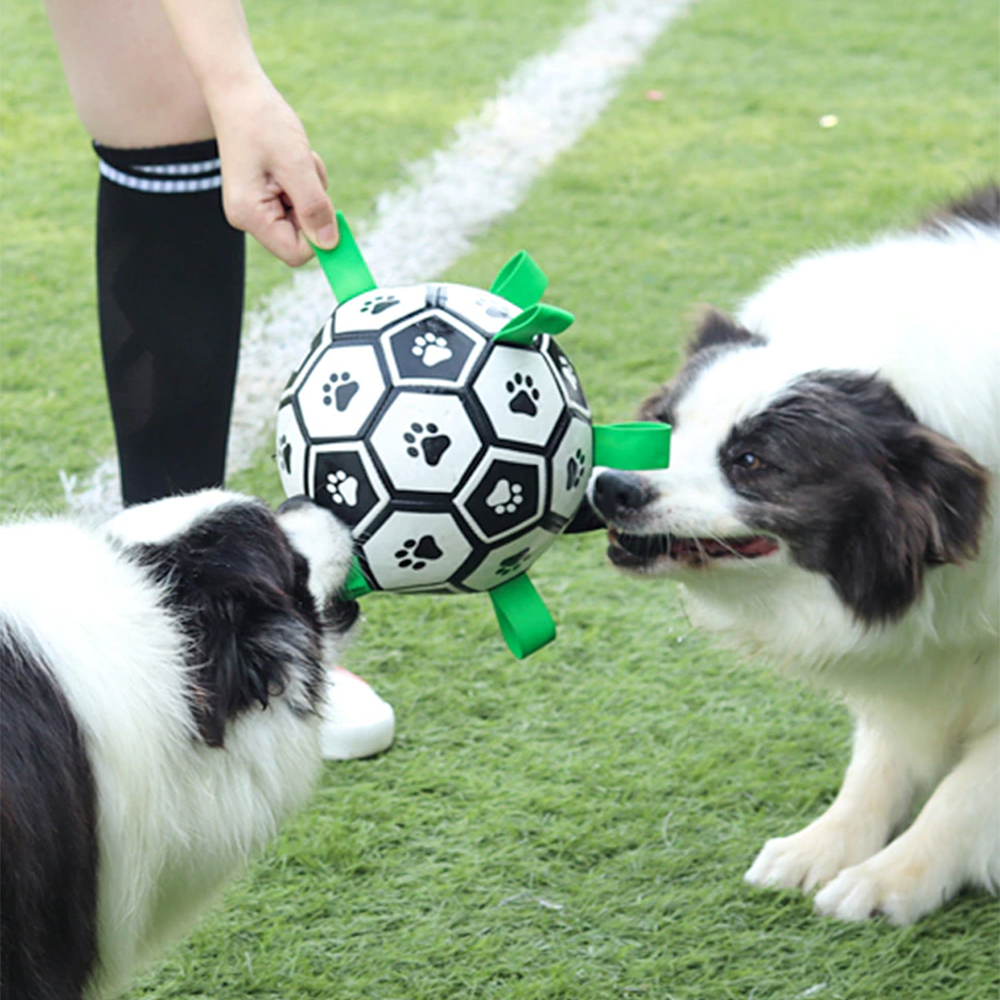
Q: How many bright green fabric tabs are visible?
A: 6